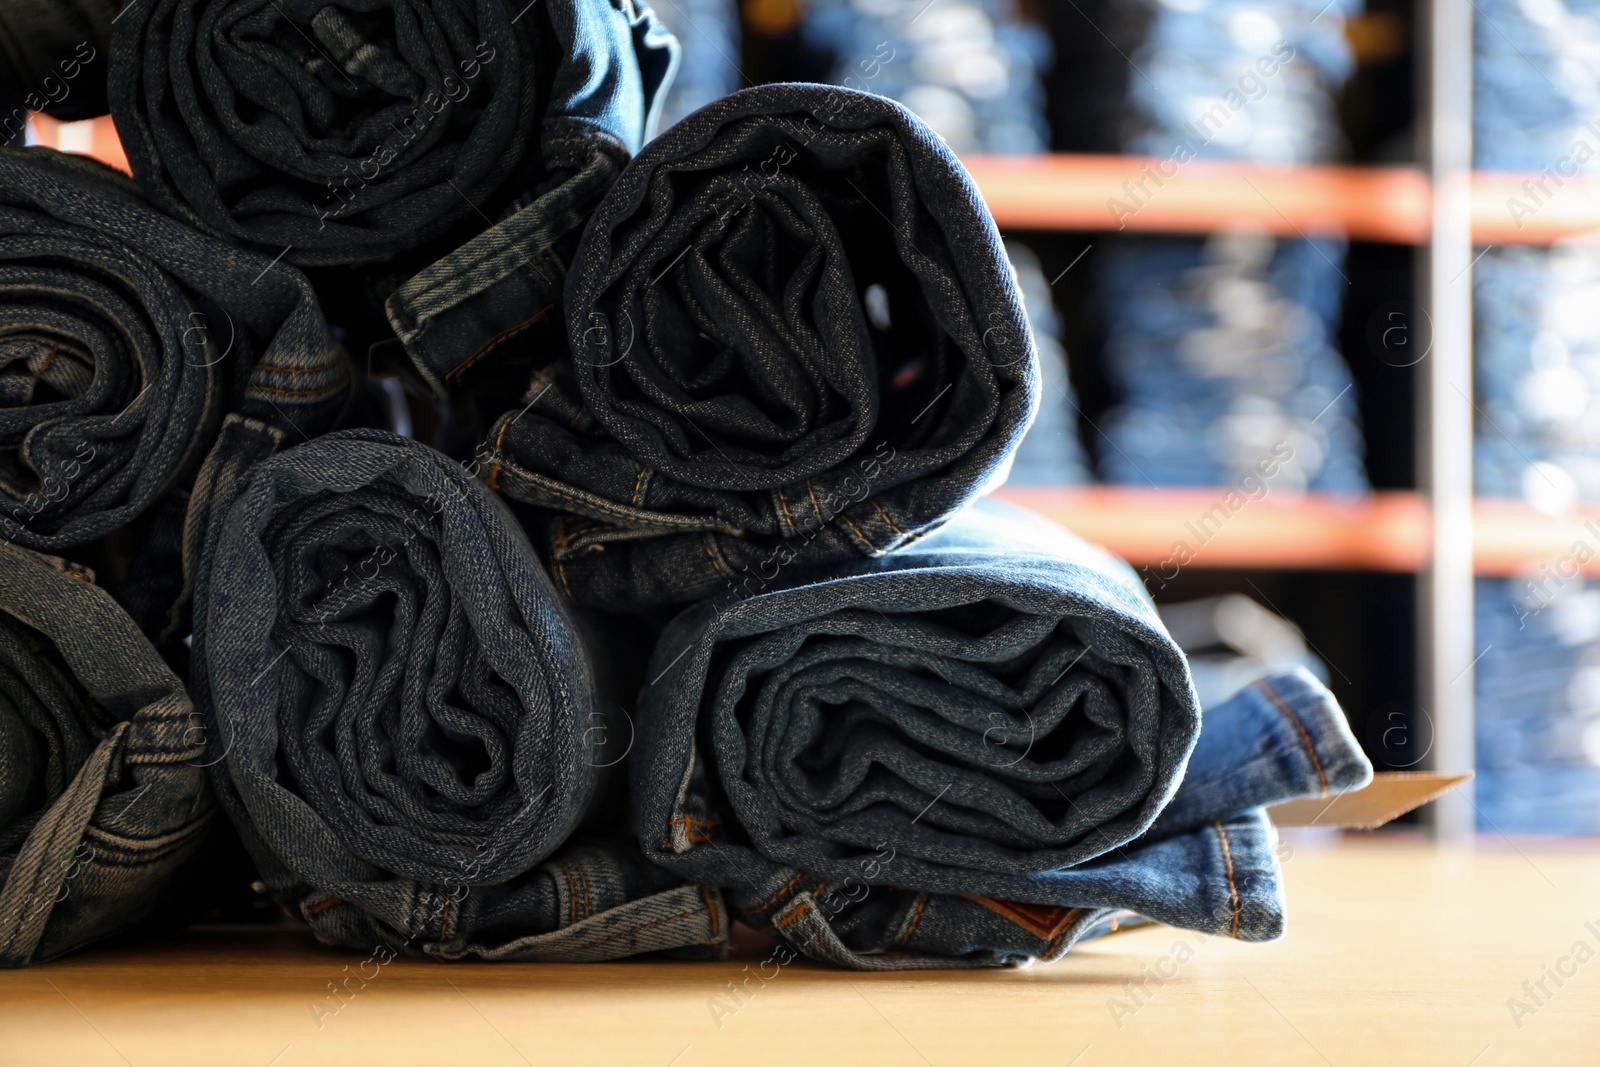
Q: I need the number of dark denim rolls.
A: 6